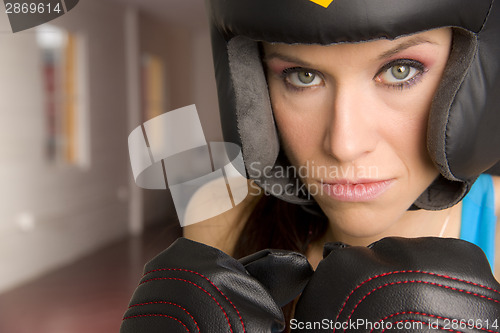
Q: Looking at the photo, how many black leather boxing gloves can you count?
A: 2